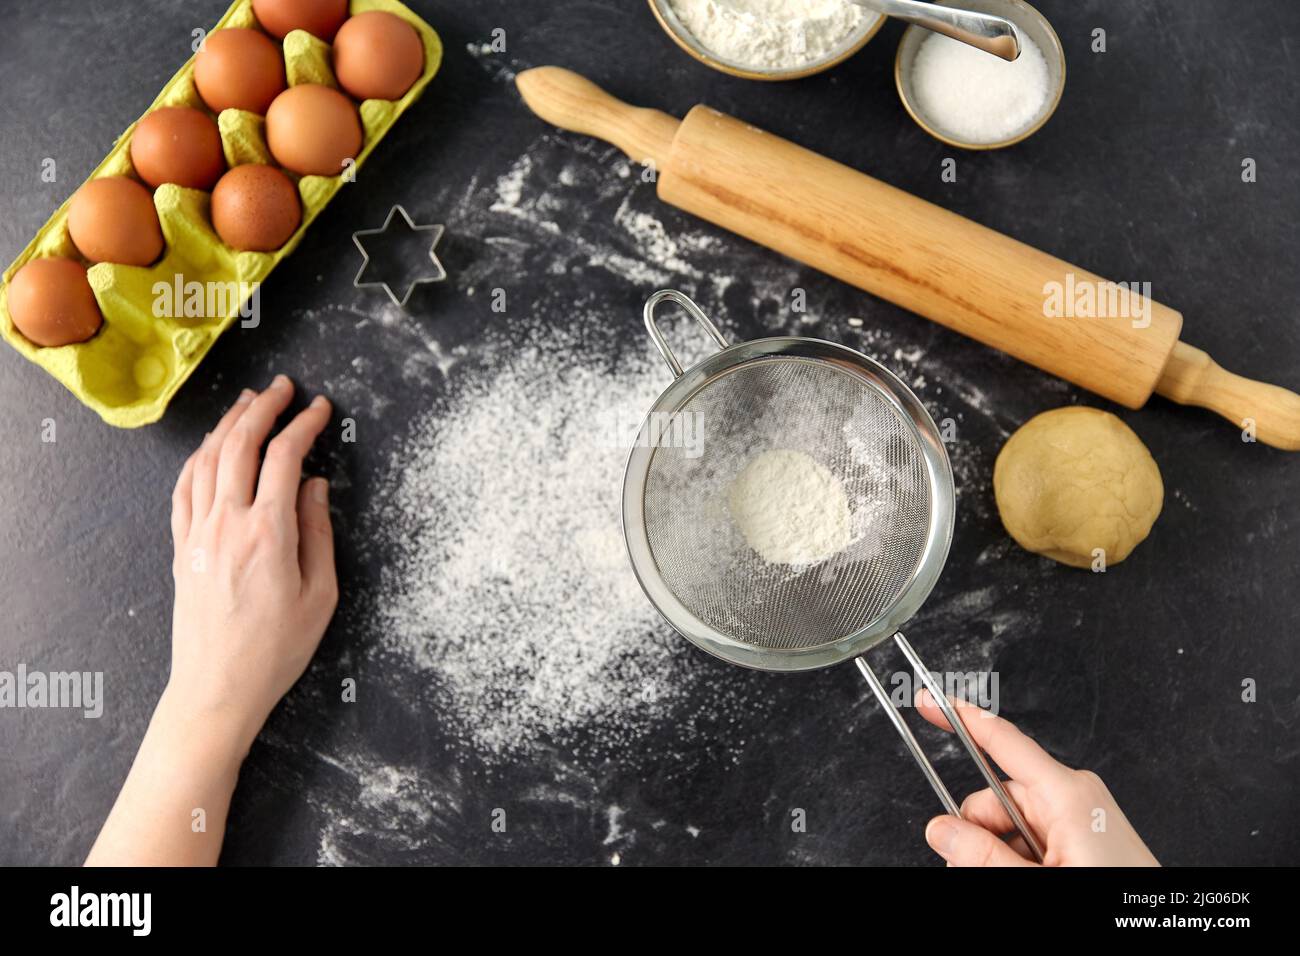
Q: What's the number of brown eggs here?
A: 8